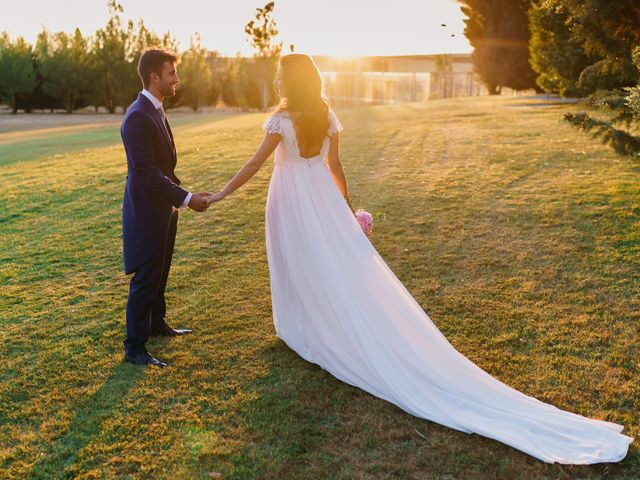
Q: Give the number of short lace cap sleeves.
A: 2